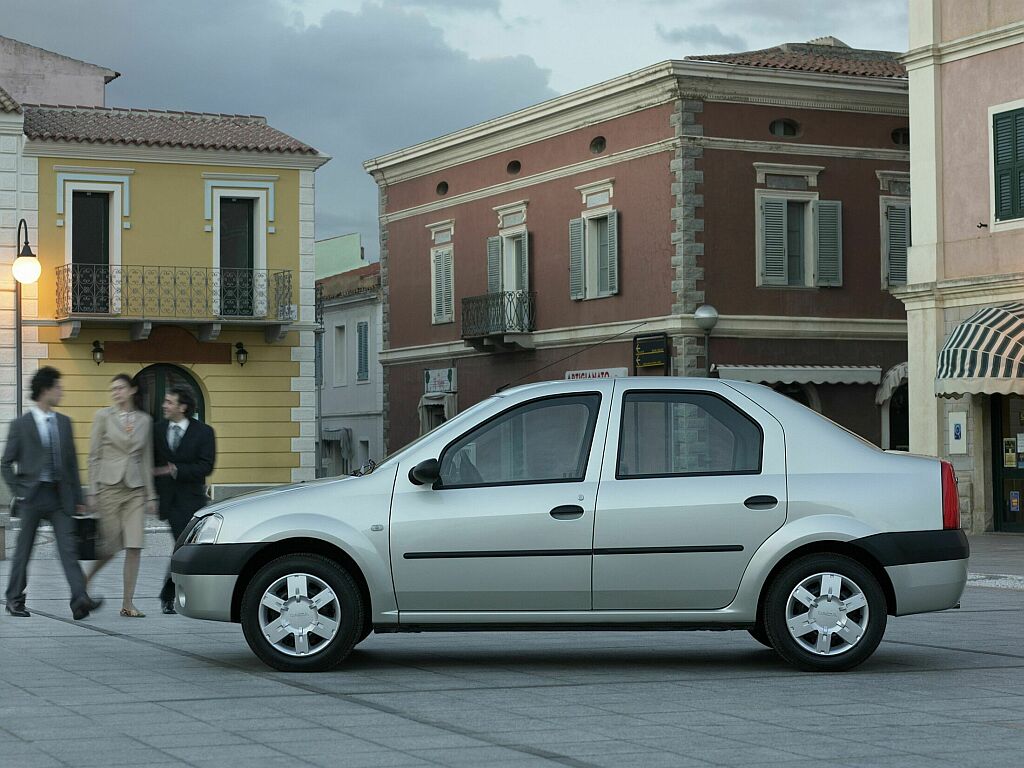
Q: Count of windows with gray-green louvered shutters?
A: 5